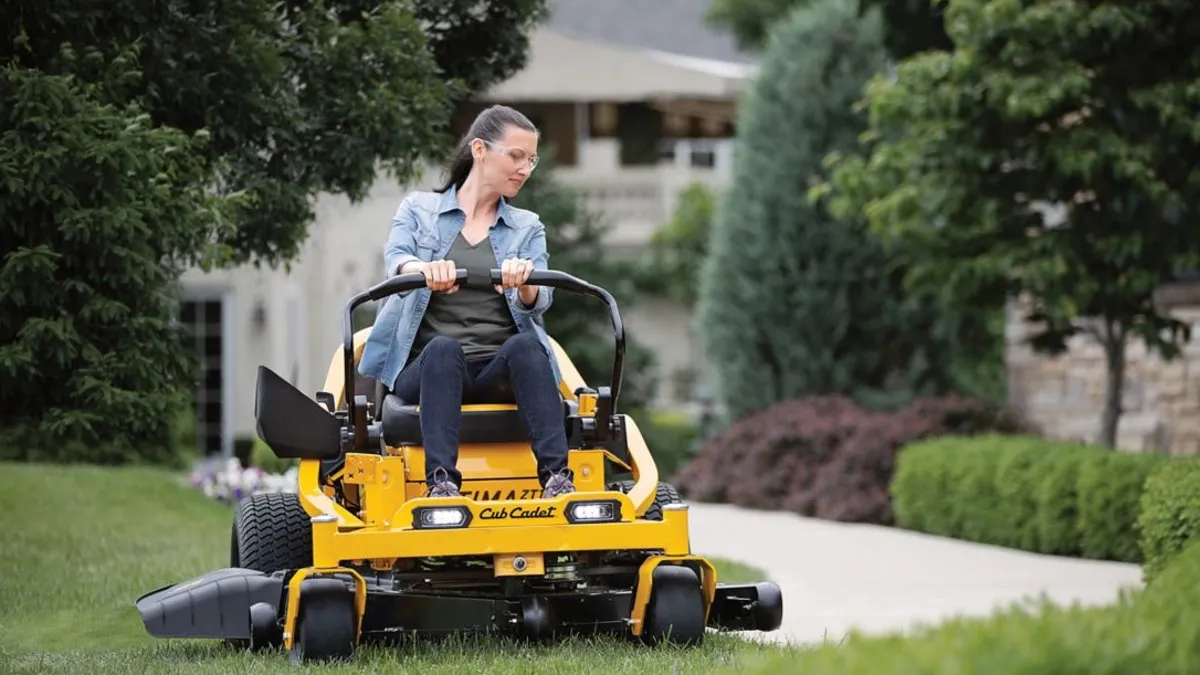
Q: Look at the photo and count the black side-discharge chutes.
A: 1